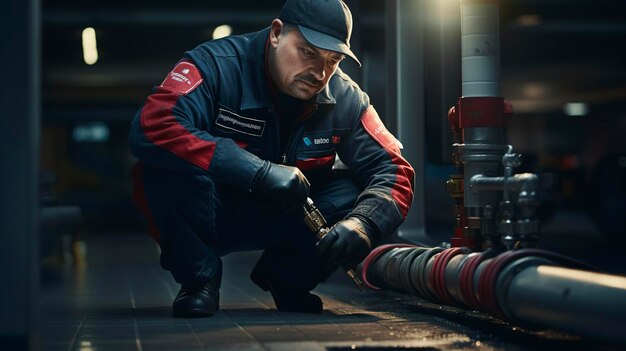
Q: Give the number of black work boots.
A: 2